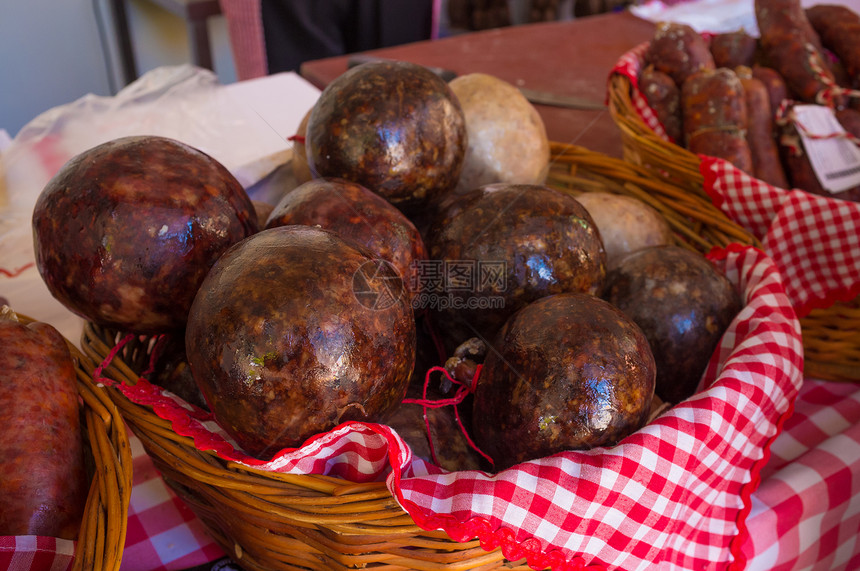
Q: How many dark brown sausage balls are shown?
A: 7